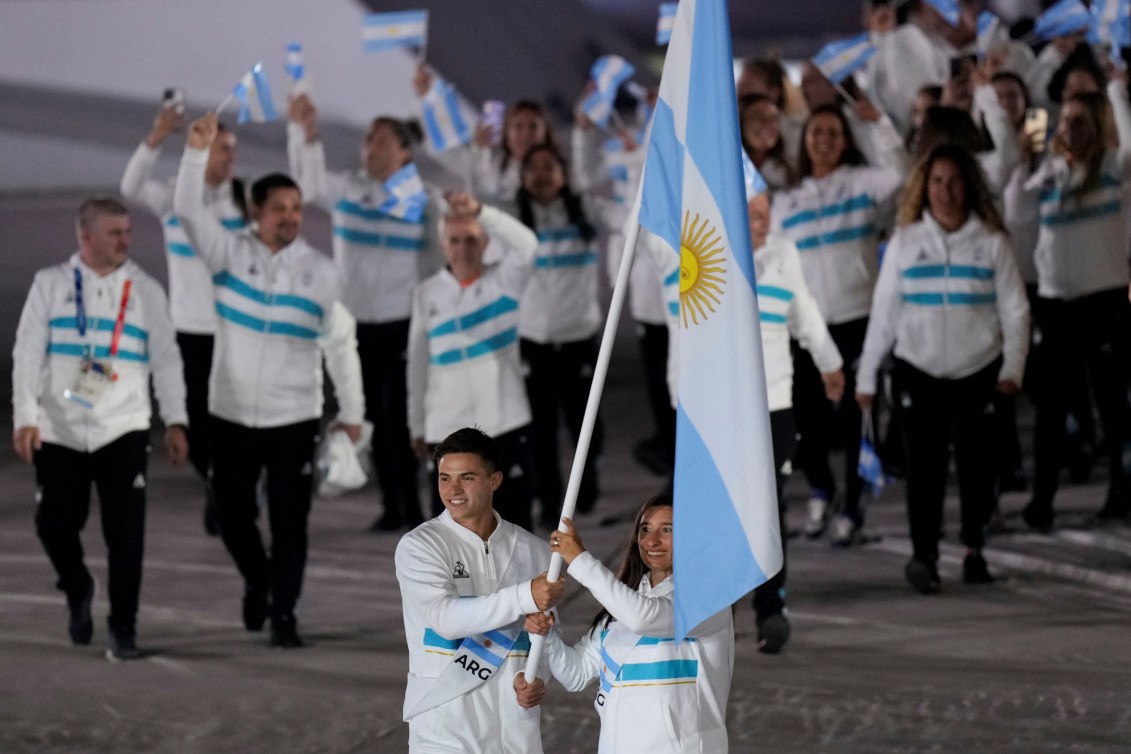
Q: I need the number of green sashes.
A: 0